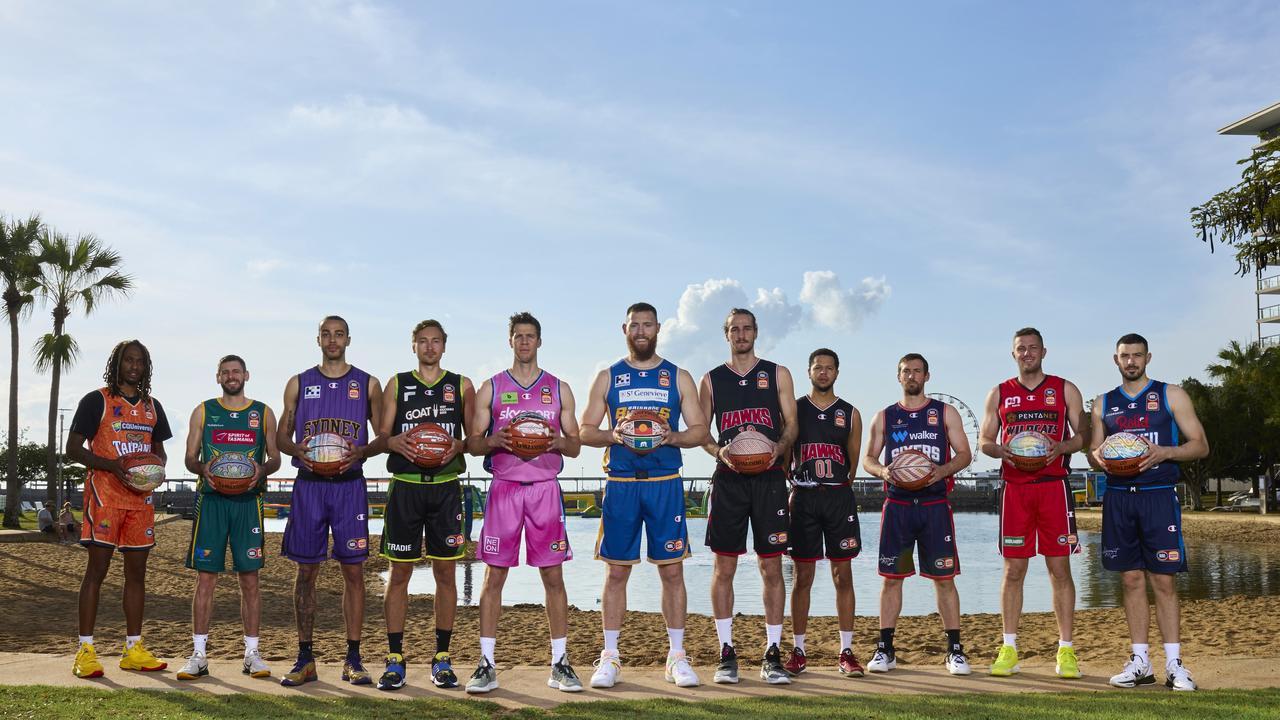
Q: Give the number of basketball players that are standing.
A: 11